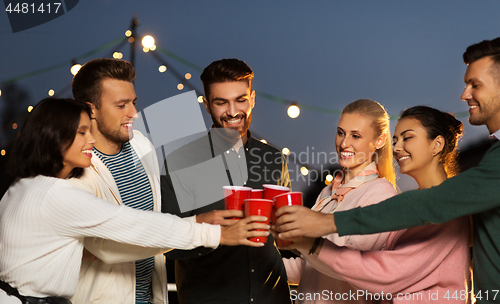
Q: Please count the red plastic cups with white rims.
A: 5